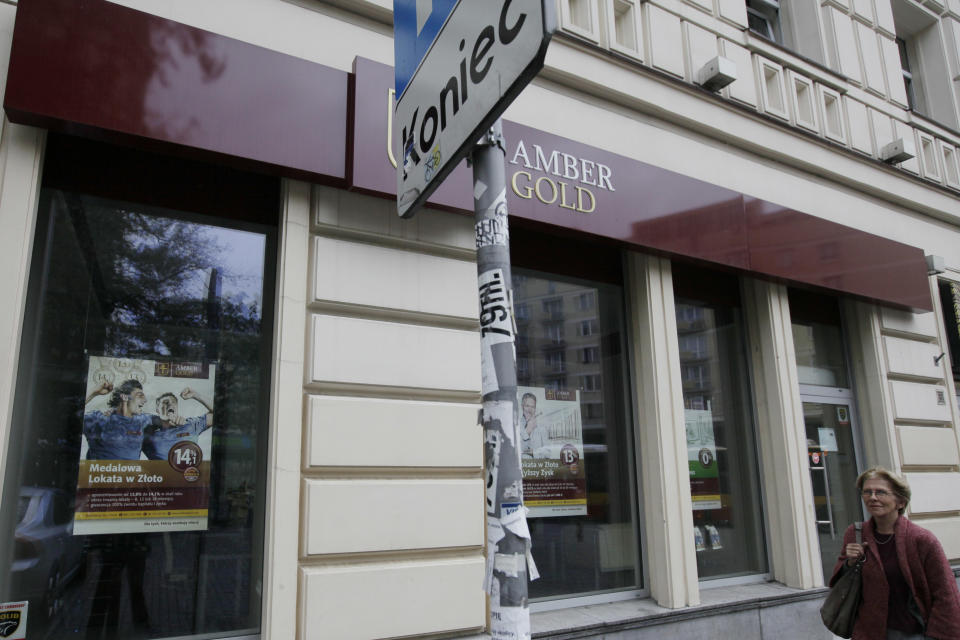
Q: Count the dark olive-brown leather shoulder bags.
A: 1